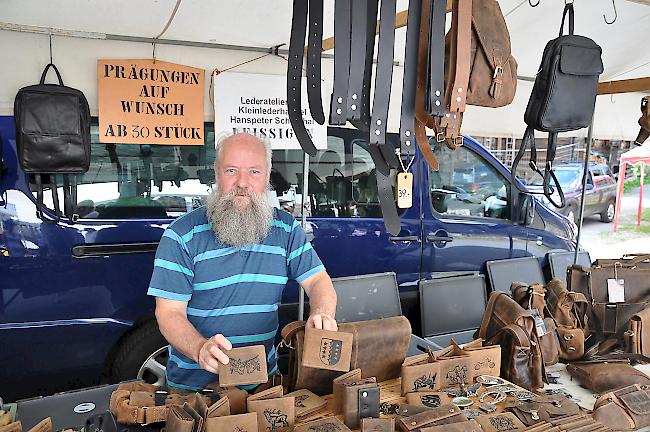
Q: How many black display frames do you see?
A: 4